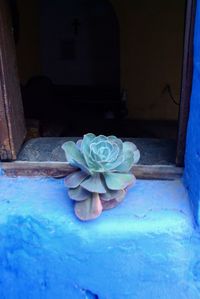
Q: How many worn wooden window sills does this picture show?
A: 1